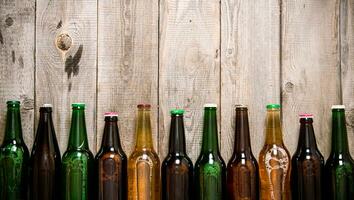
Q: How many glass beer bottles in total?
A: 11